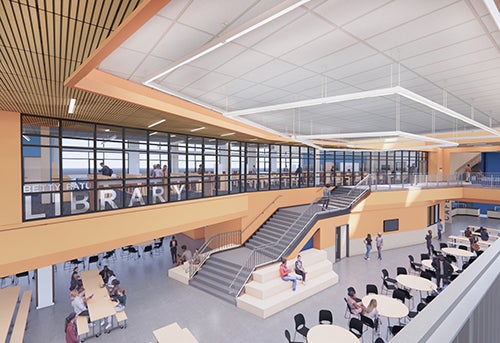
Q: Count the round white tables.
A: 5